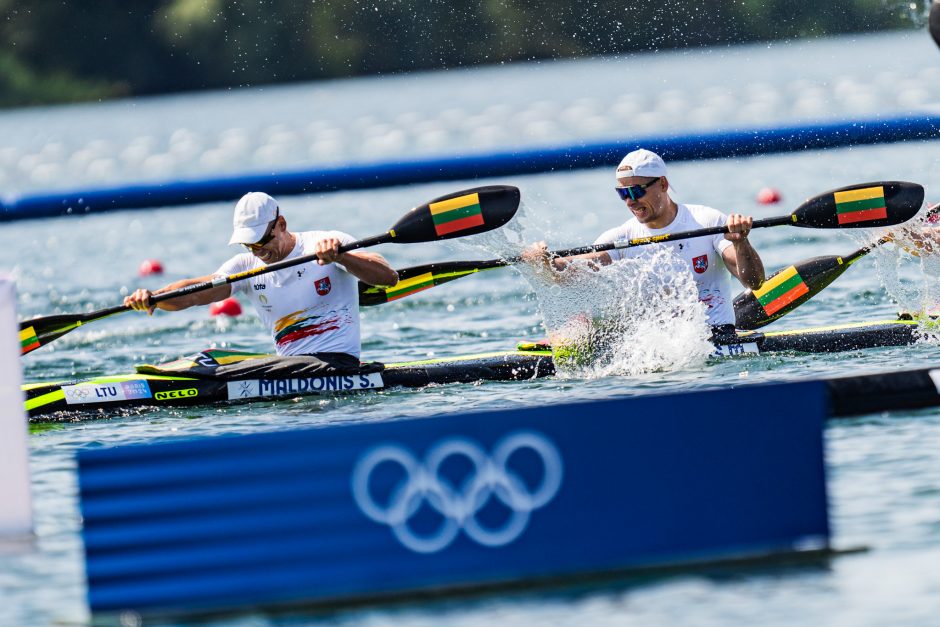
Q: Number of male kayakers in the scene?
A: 2